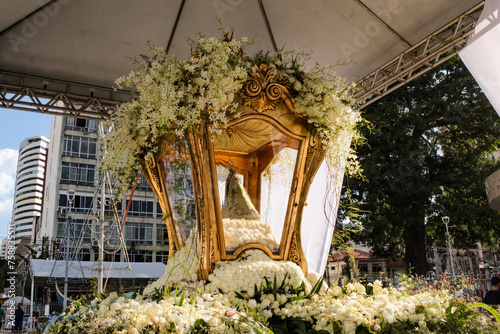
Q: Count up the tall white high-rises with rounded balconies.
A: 1